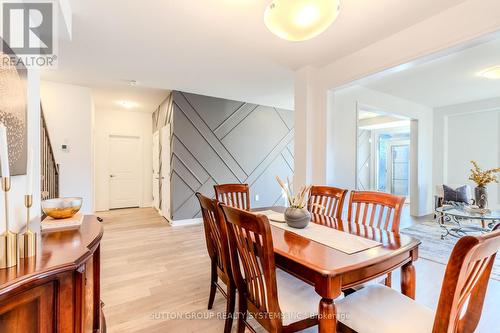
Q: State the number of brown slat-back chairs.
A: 6